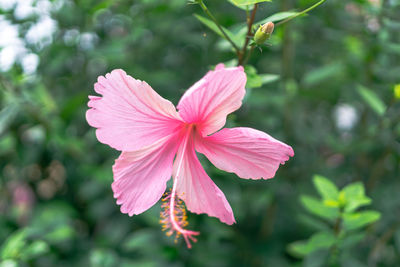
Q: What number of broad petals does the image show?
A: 5